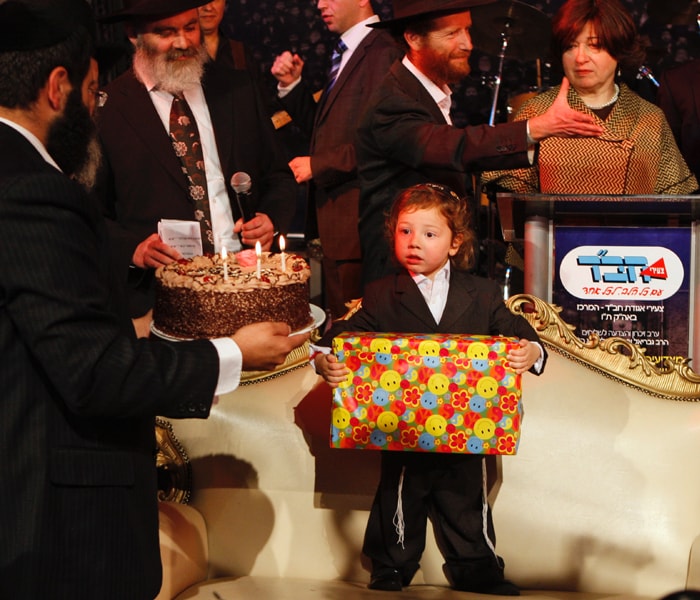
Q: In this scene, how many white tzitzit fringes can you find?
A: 2